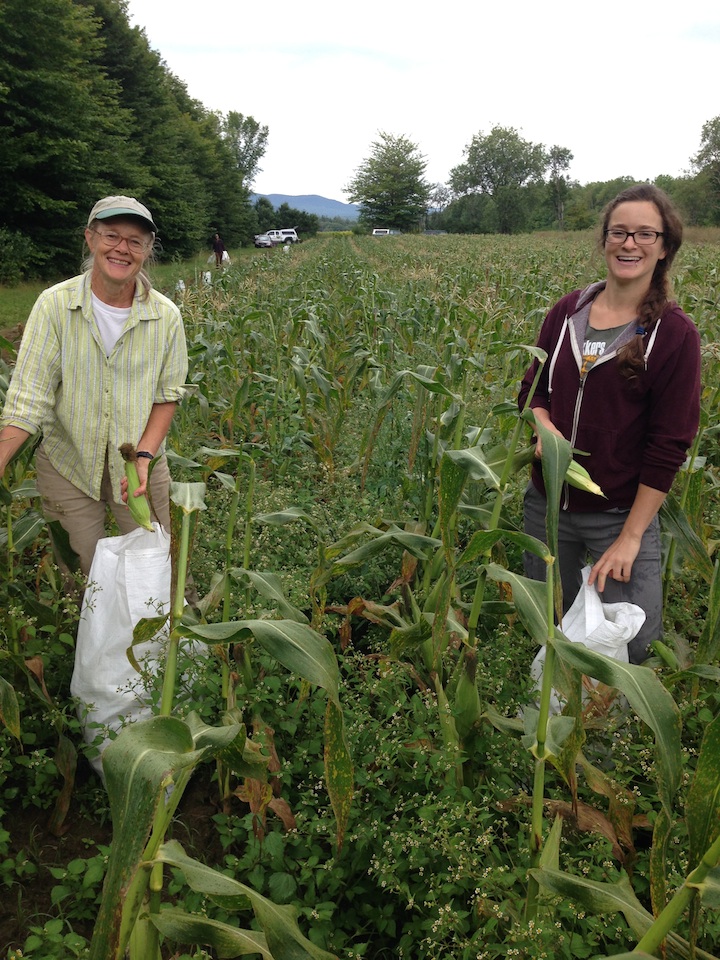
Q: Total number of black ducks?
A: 0